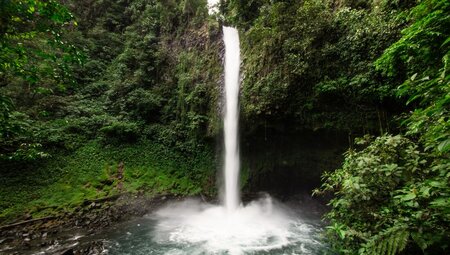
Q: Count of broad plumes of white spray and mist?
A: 1